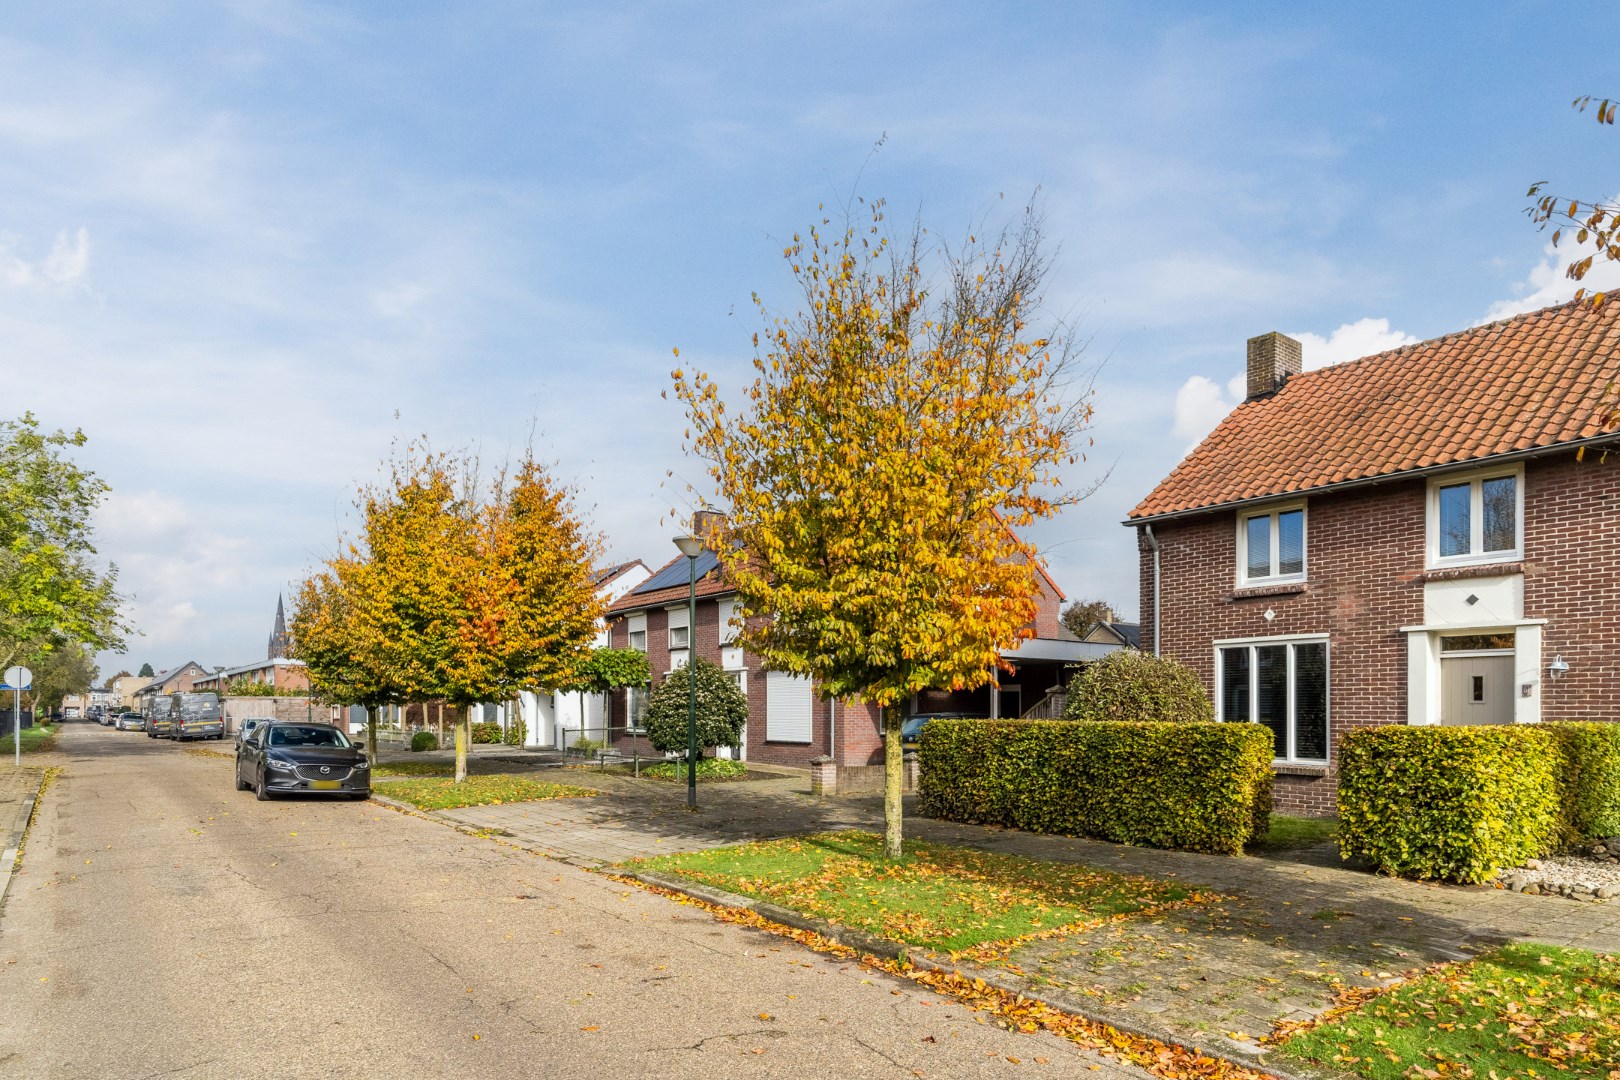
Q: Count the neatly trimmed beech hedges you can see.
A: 2